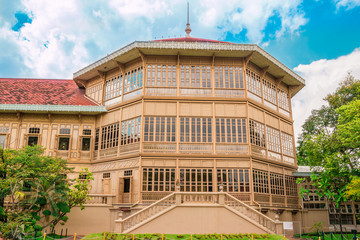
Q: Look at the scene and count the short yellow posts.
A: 11